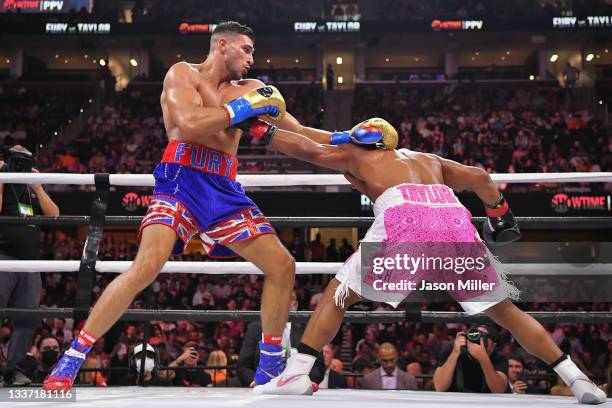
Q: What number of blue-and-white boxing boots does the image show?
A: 2